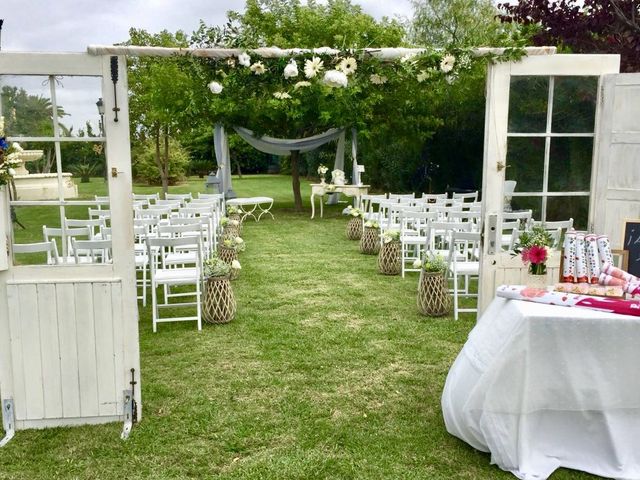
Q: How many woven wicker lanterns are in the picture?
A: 8